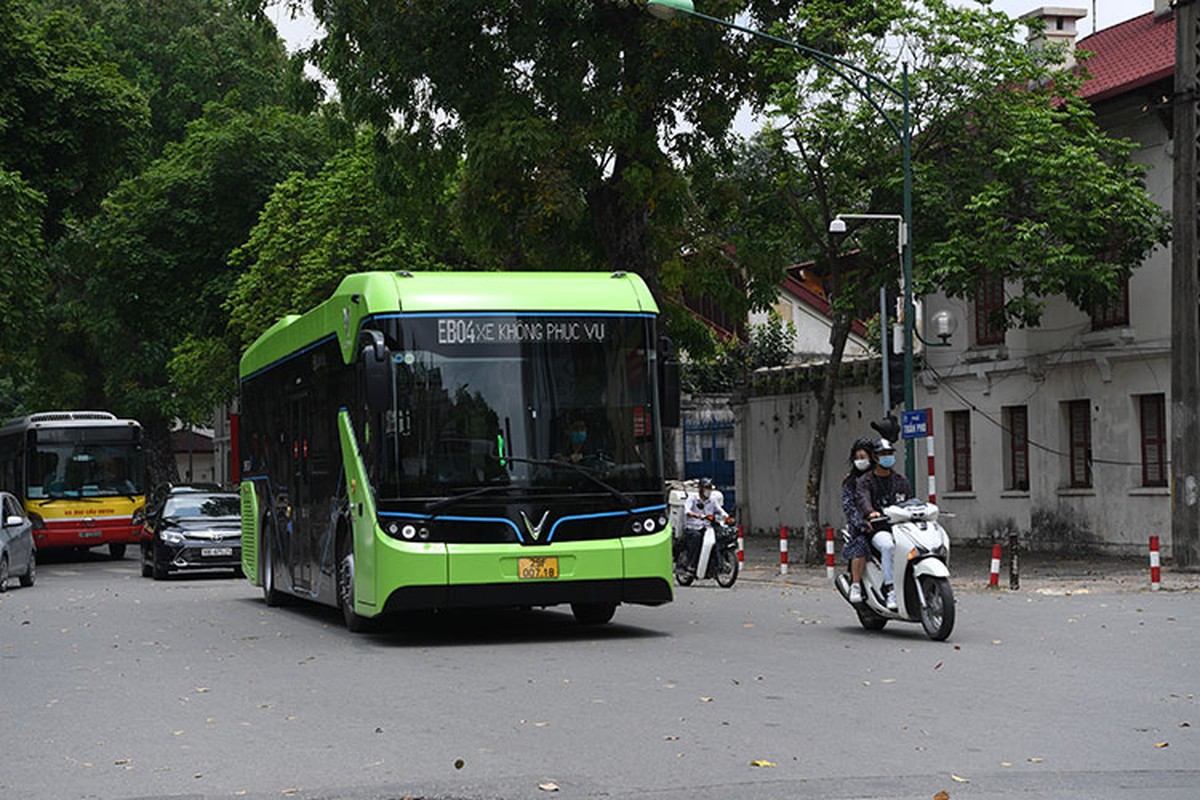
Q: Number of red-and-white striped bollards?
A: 5